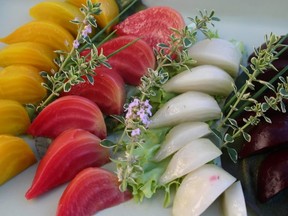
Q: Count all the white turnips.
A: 7